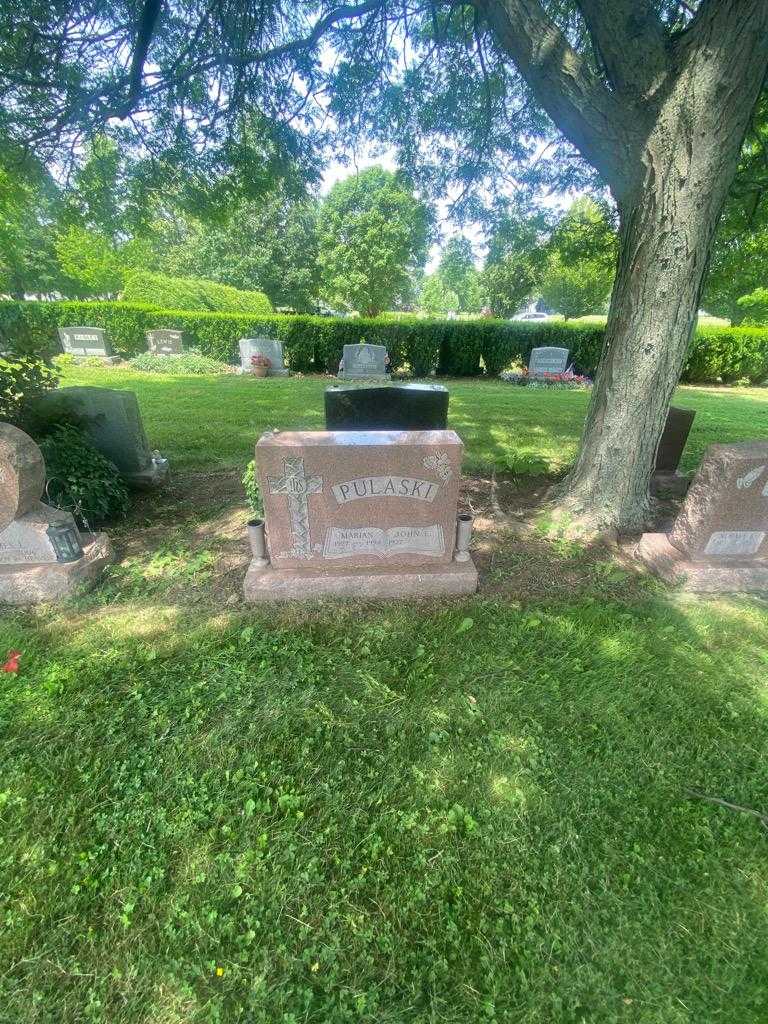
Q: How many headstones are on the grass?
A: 11